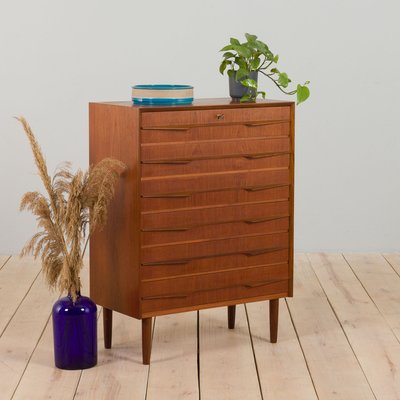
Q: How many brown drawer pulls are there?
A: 12